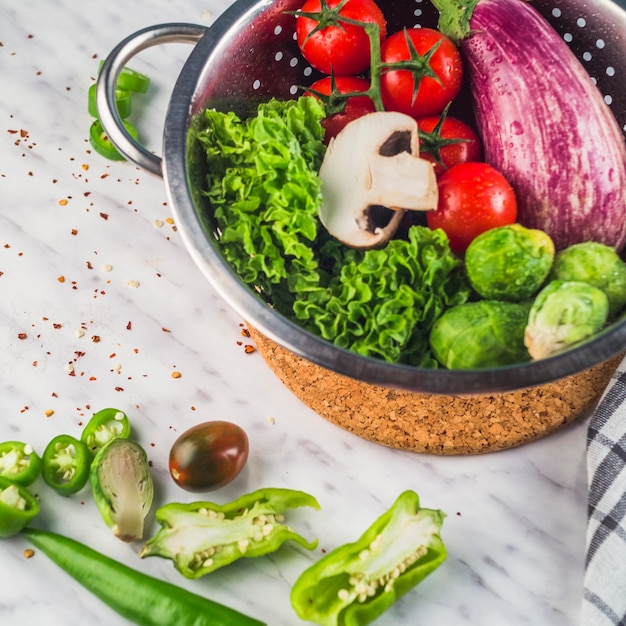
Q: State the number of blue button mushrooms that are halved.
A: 0